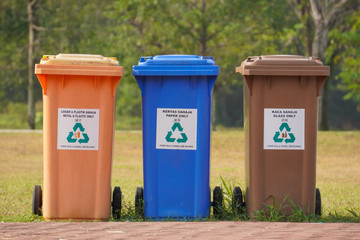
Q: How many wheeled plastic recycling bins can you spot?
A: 3